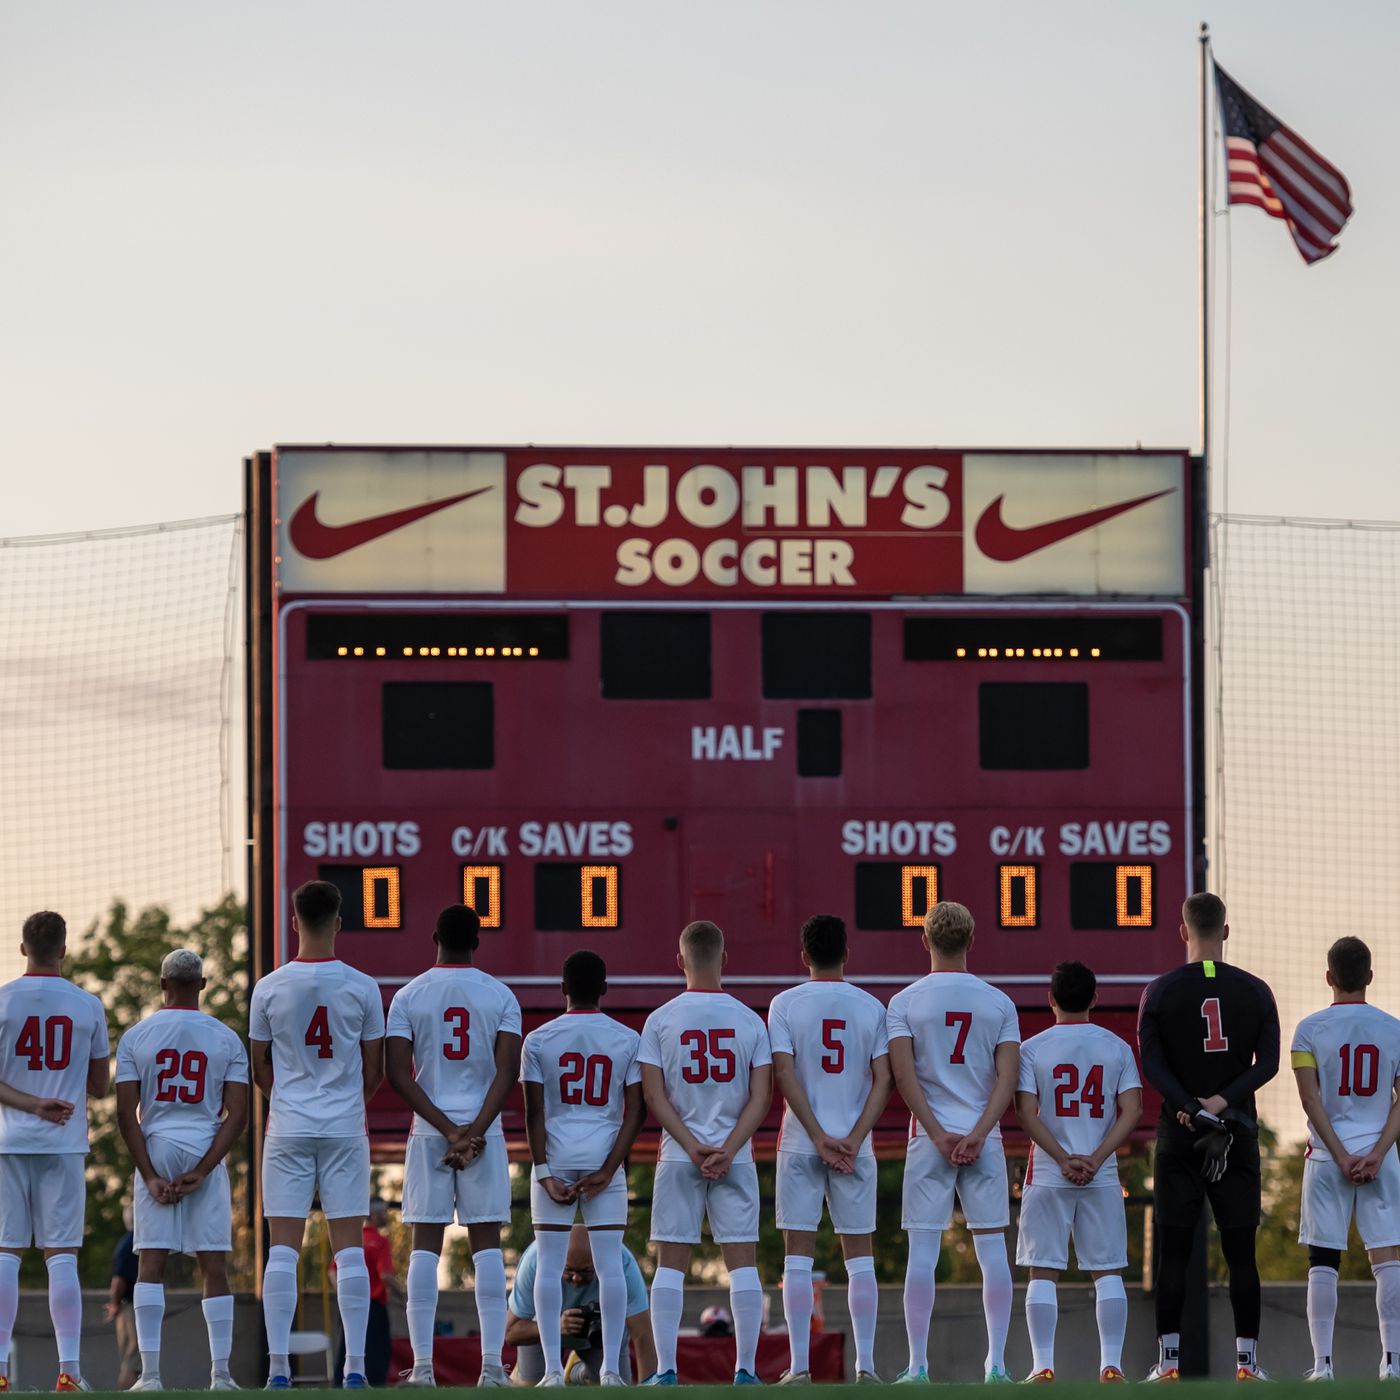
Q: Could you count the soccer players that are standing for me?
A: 11